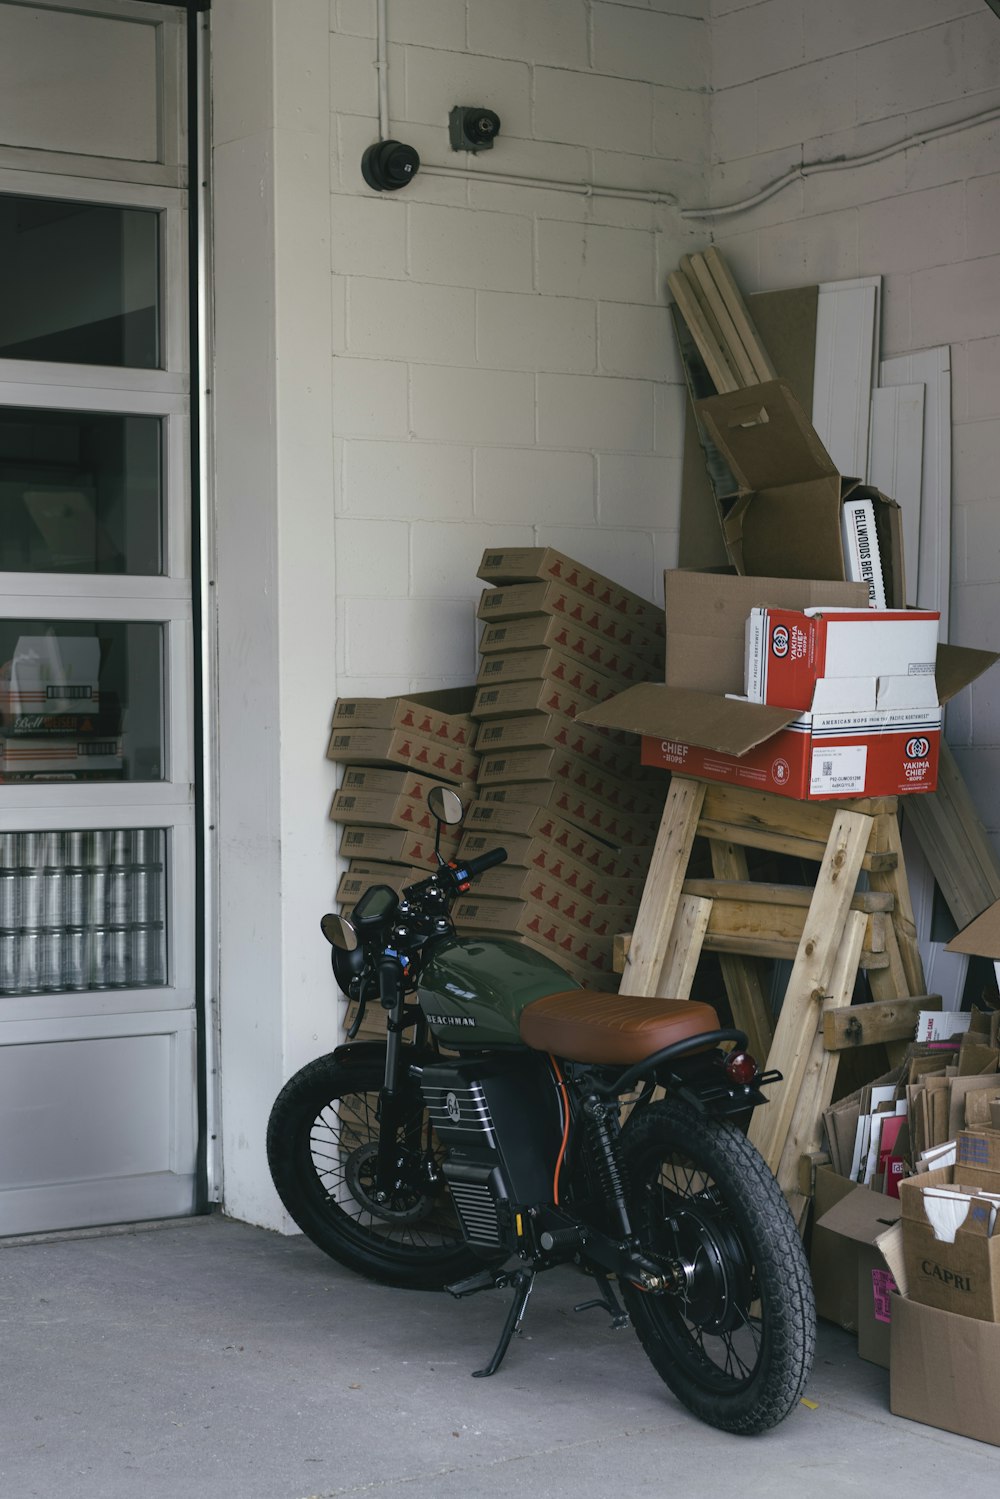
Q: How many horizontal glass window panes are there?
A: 4